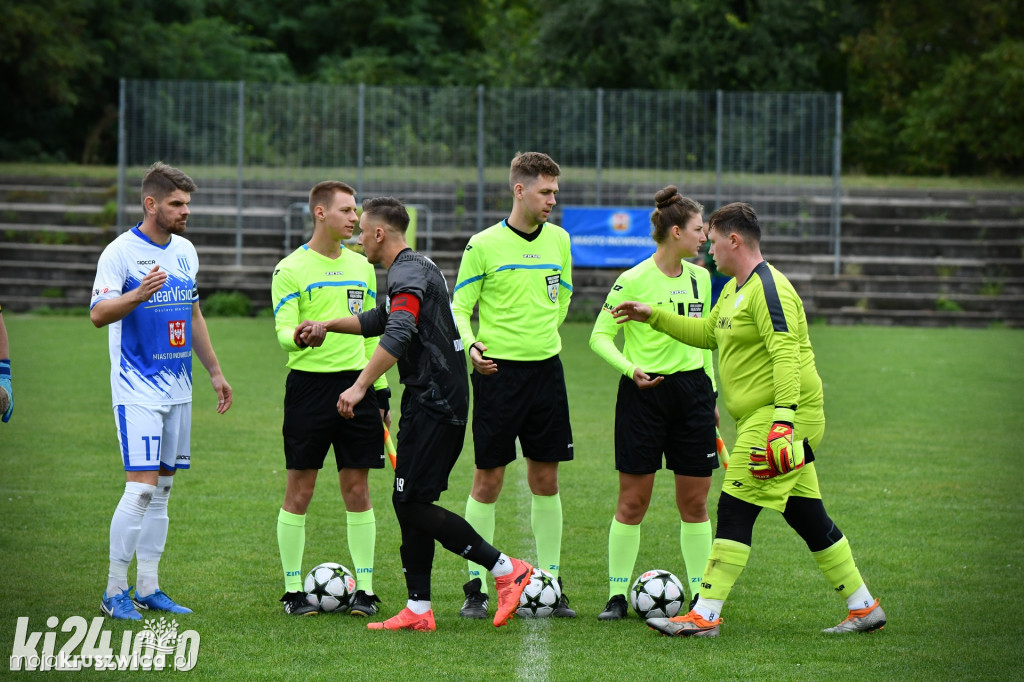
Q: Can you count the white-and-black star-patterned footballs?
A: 3